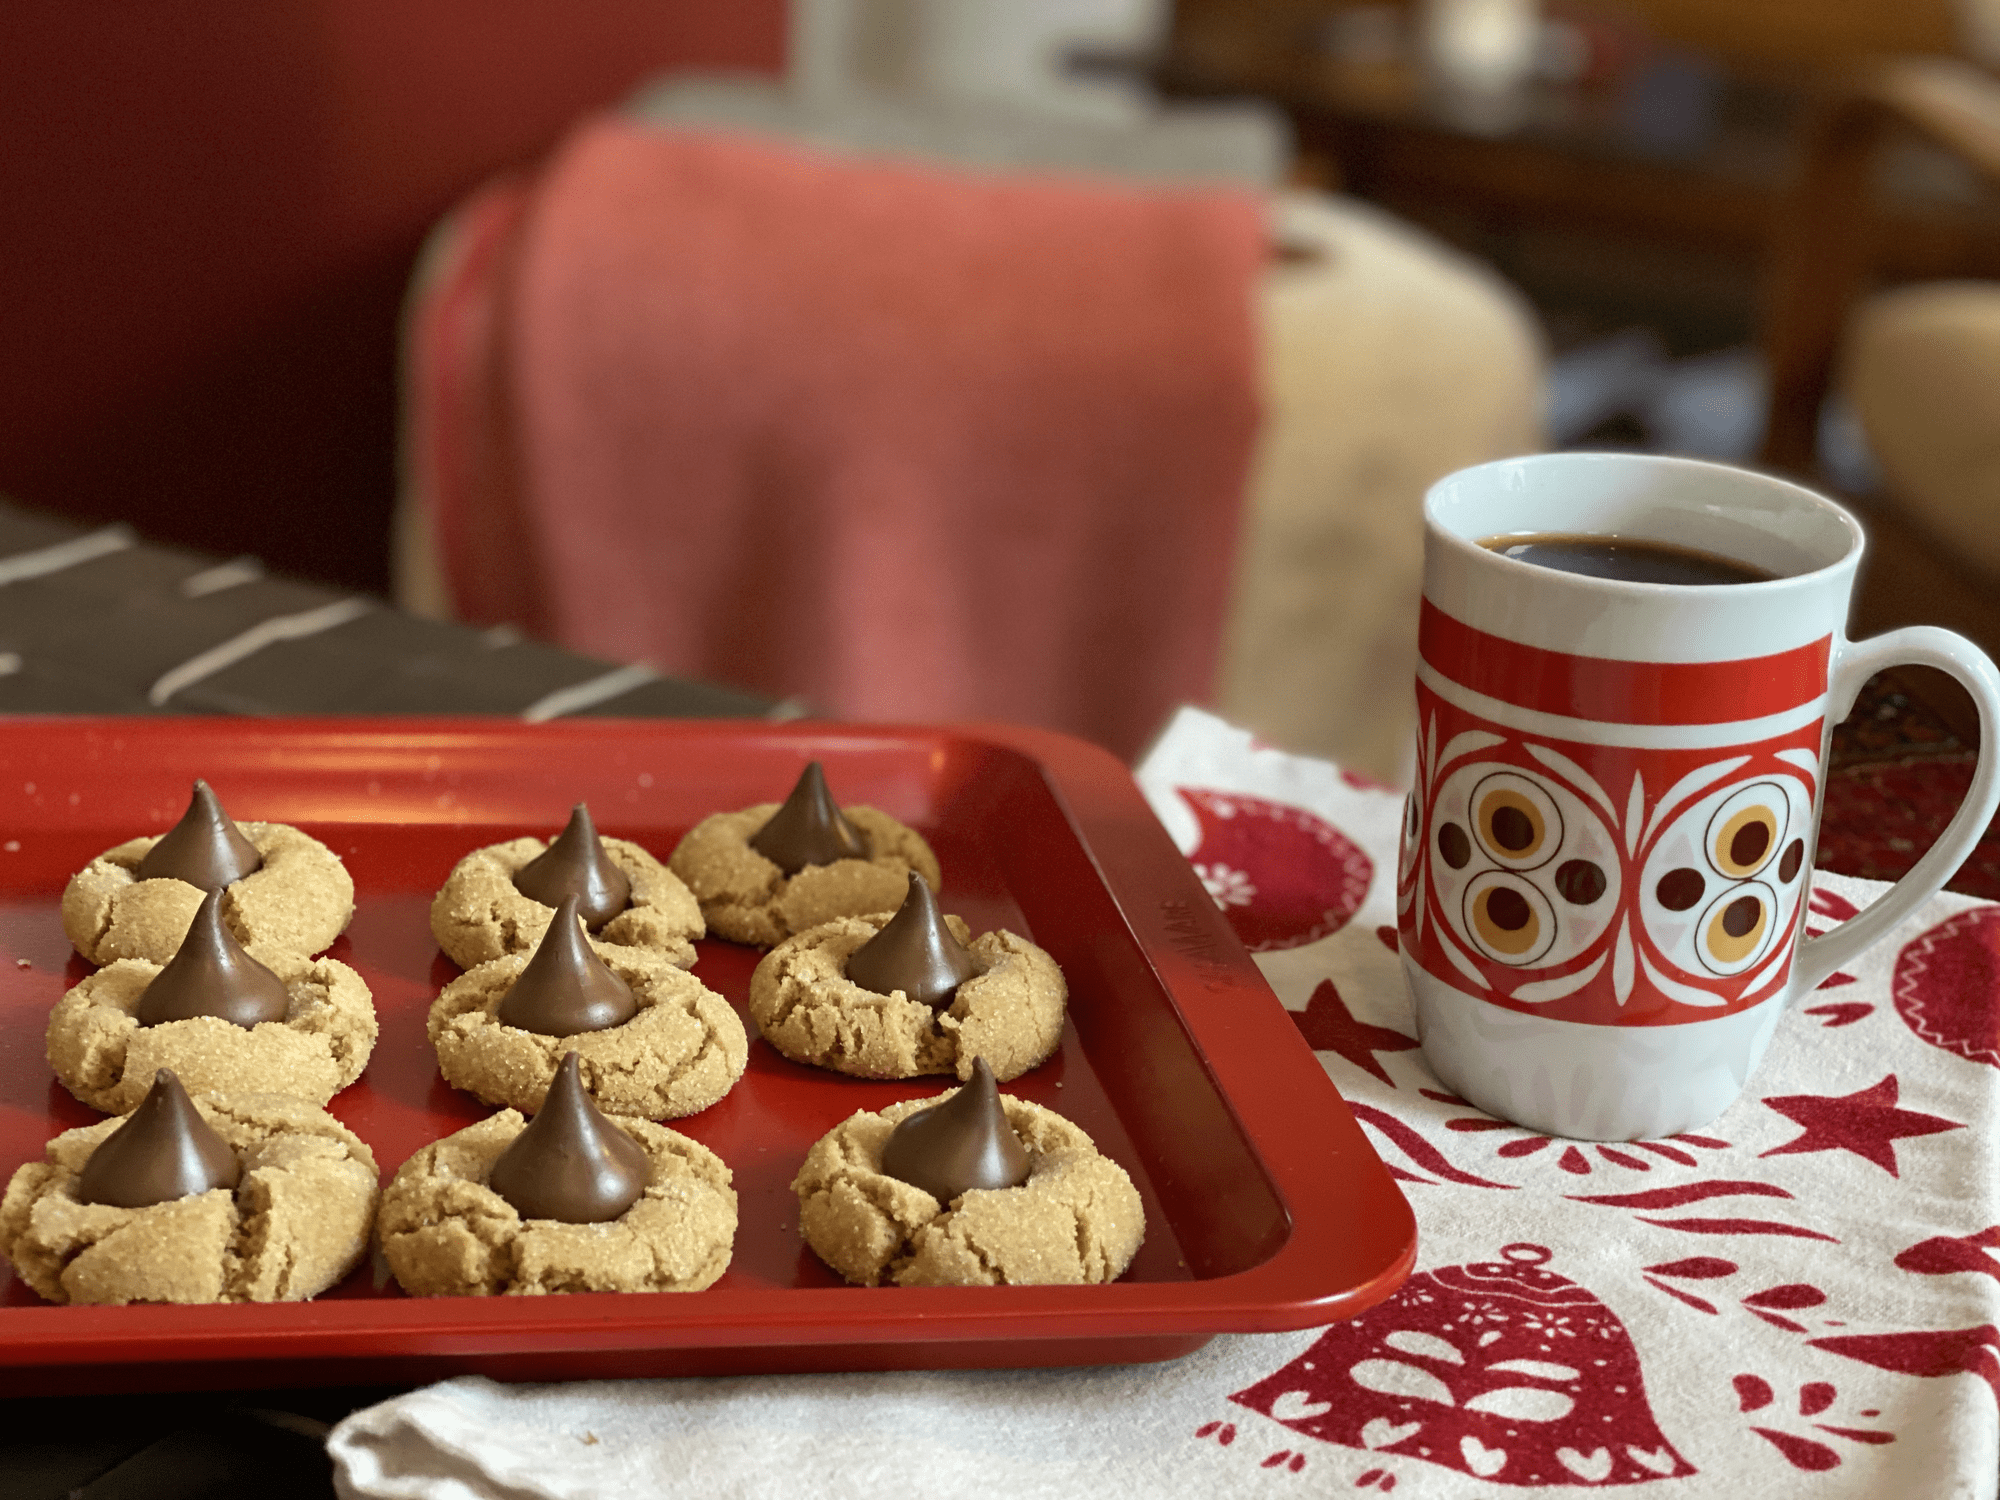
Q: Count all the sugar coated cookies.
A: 9